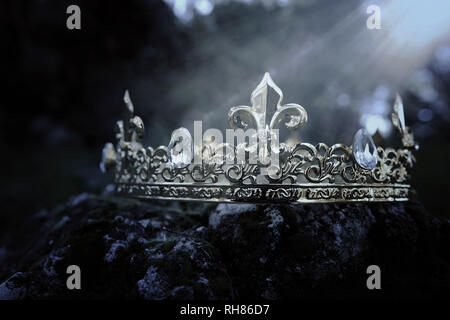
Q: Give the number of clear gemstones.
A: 3